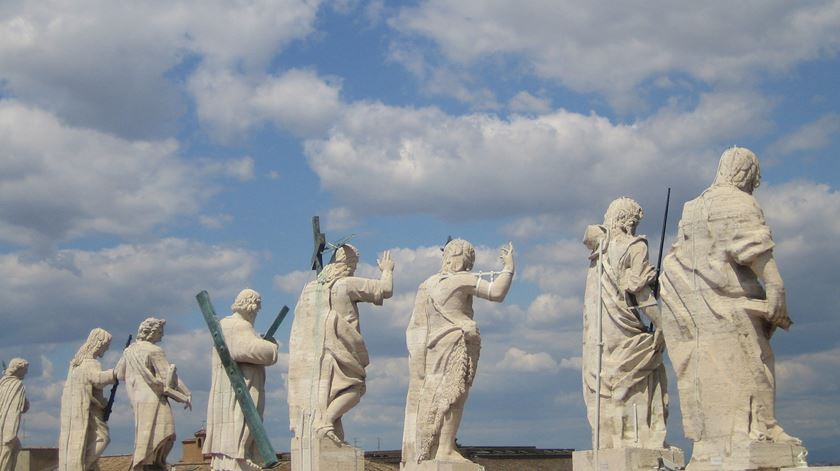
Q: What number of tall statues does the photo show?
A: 8